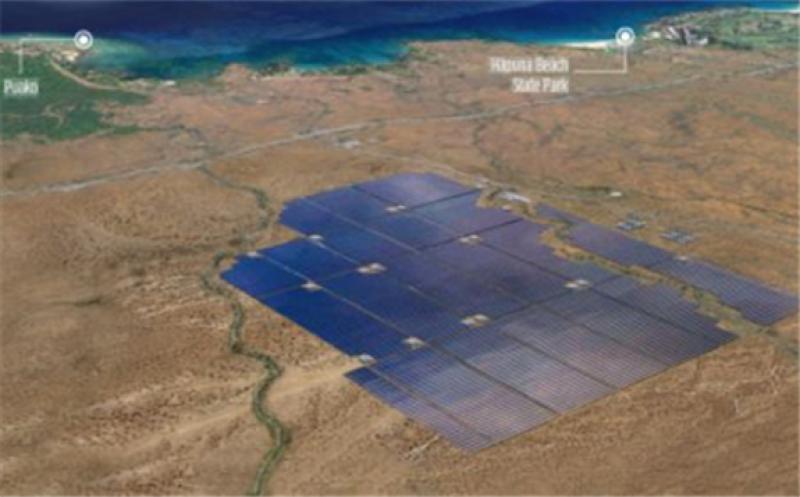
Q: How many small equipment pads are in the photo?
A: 11